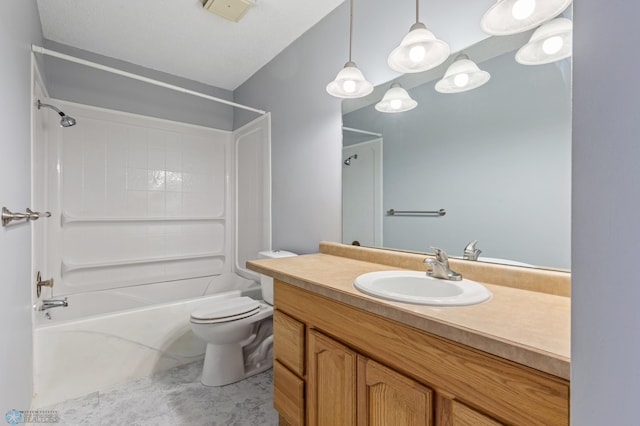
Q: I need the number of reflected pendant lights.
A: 3